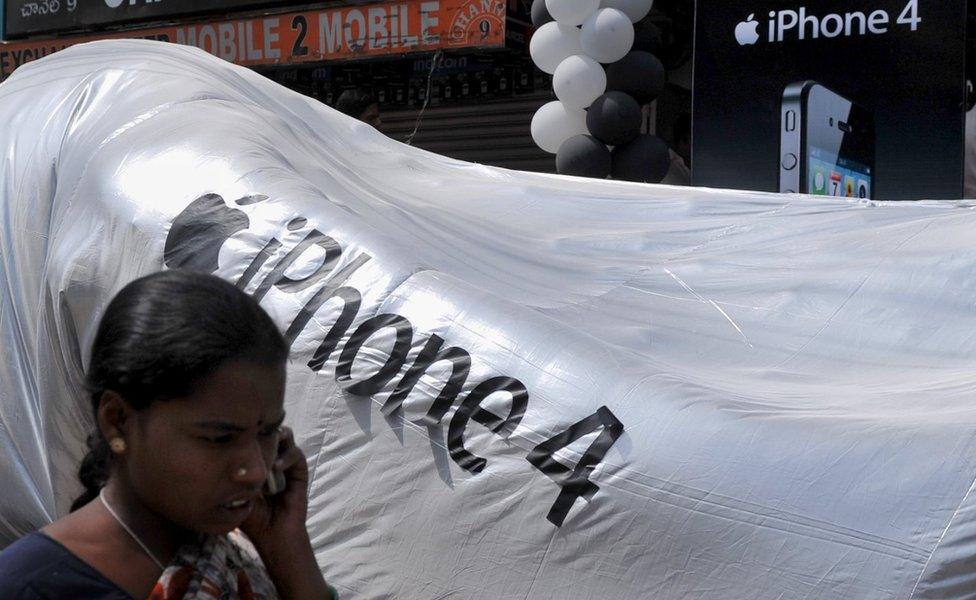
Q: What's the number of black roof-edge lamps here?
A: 0